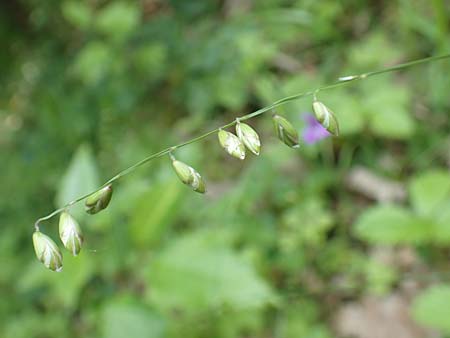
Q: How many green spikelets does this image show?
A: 8